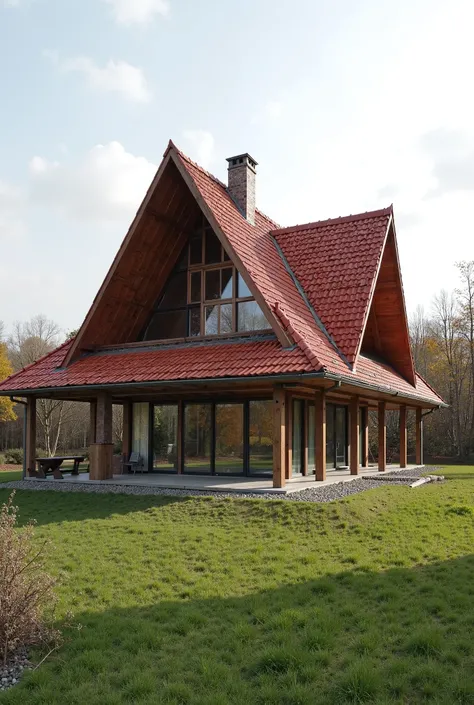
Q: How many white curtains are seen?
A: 1